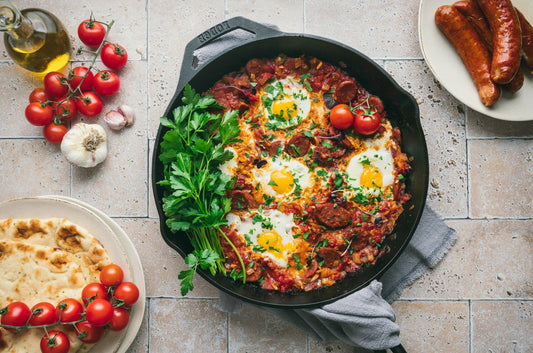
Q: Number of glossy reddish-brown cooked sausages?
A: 4